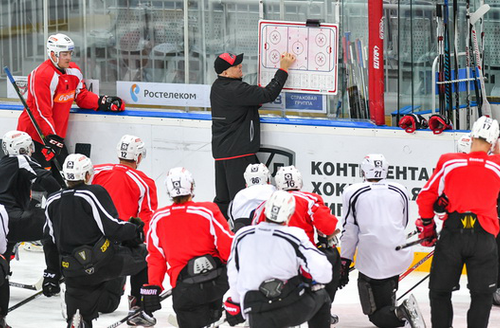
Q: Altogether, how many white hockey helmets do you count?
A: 11